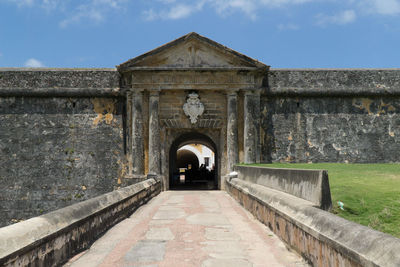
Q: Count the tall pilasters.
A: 4